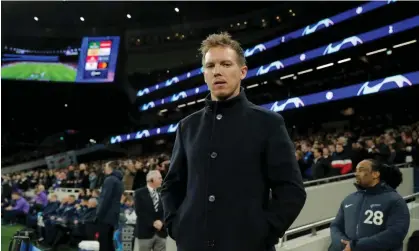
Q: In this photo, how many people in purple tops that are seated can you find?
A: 2